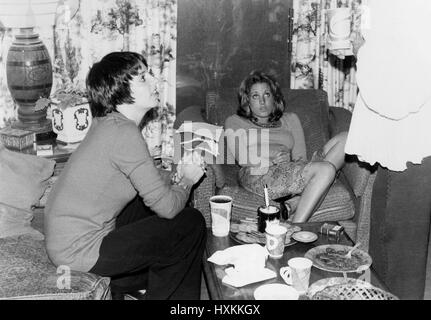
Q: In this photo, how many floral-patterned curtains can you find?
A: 2